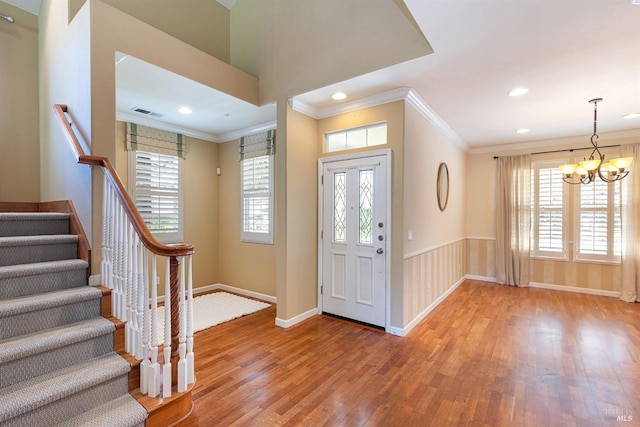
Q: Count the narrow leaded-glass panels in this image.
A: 2